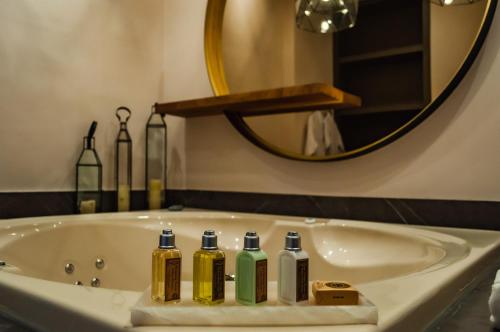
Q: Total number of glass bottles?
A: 4